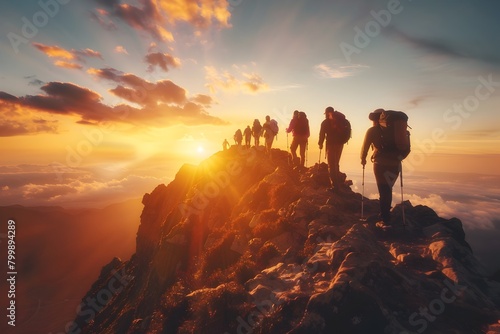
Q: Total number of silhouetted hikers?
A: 8